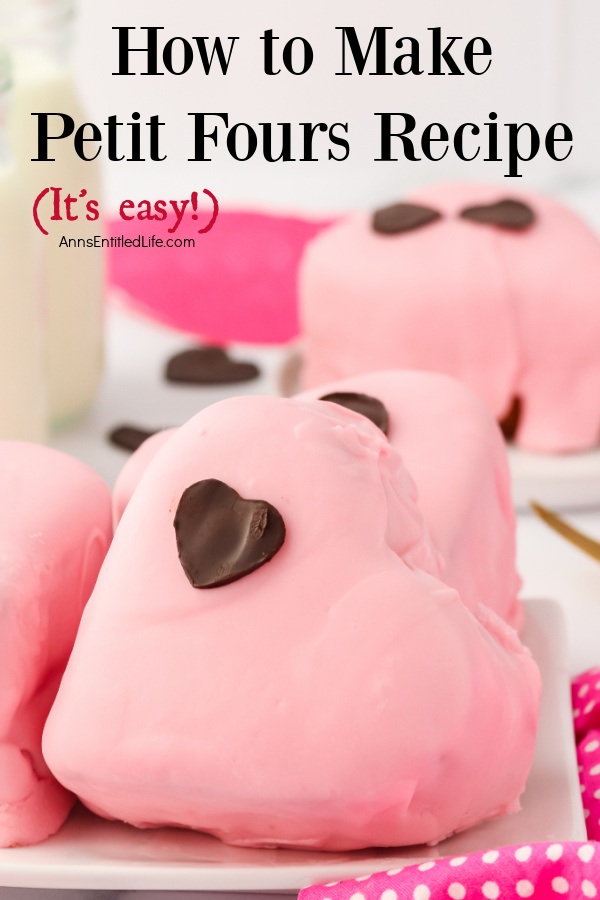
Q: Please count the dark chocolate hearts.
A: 6